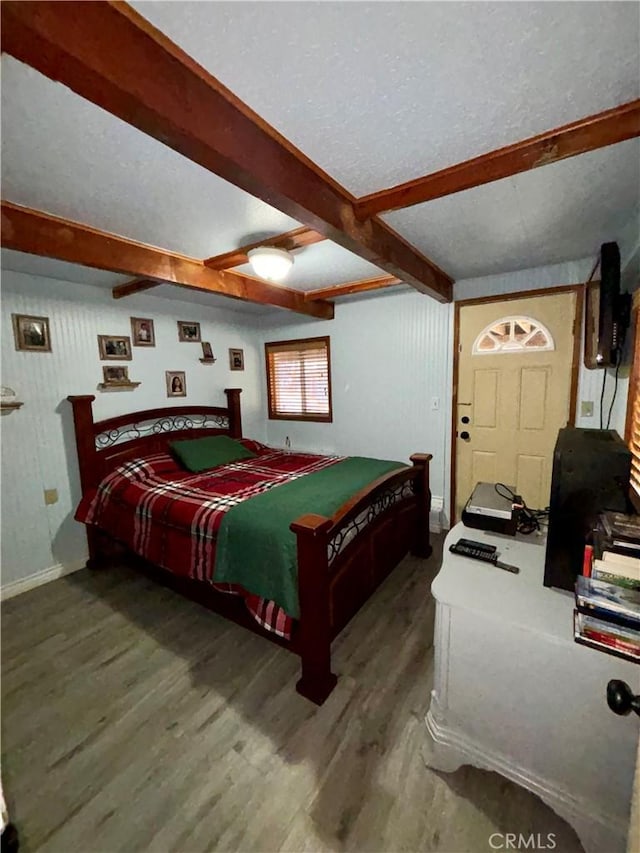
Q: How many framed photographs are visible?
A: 8